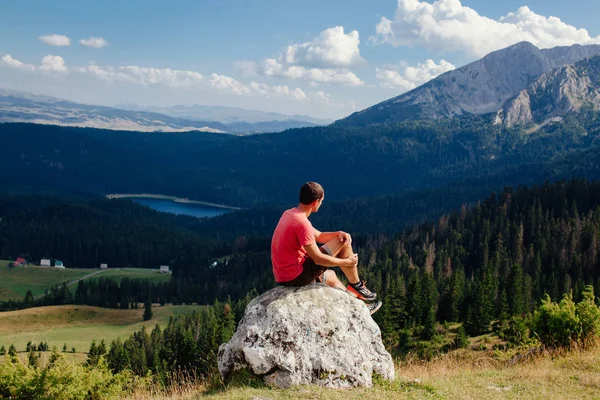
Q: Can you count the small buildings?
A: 5